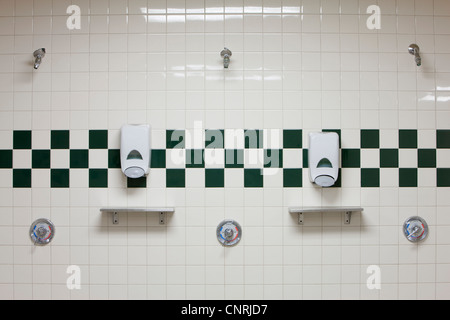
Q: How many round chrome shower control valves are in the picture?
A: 3